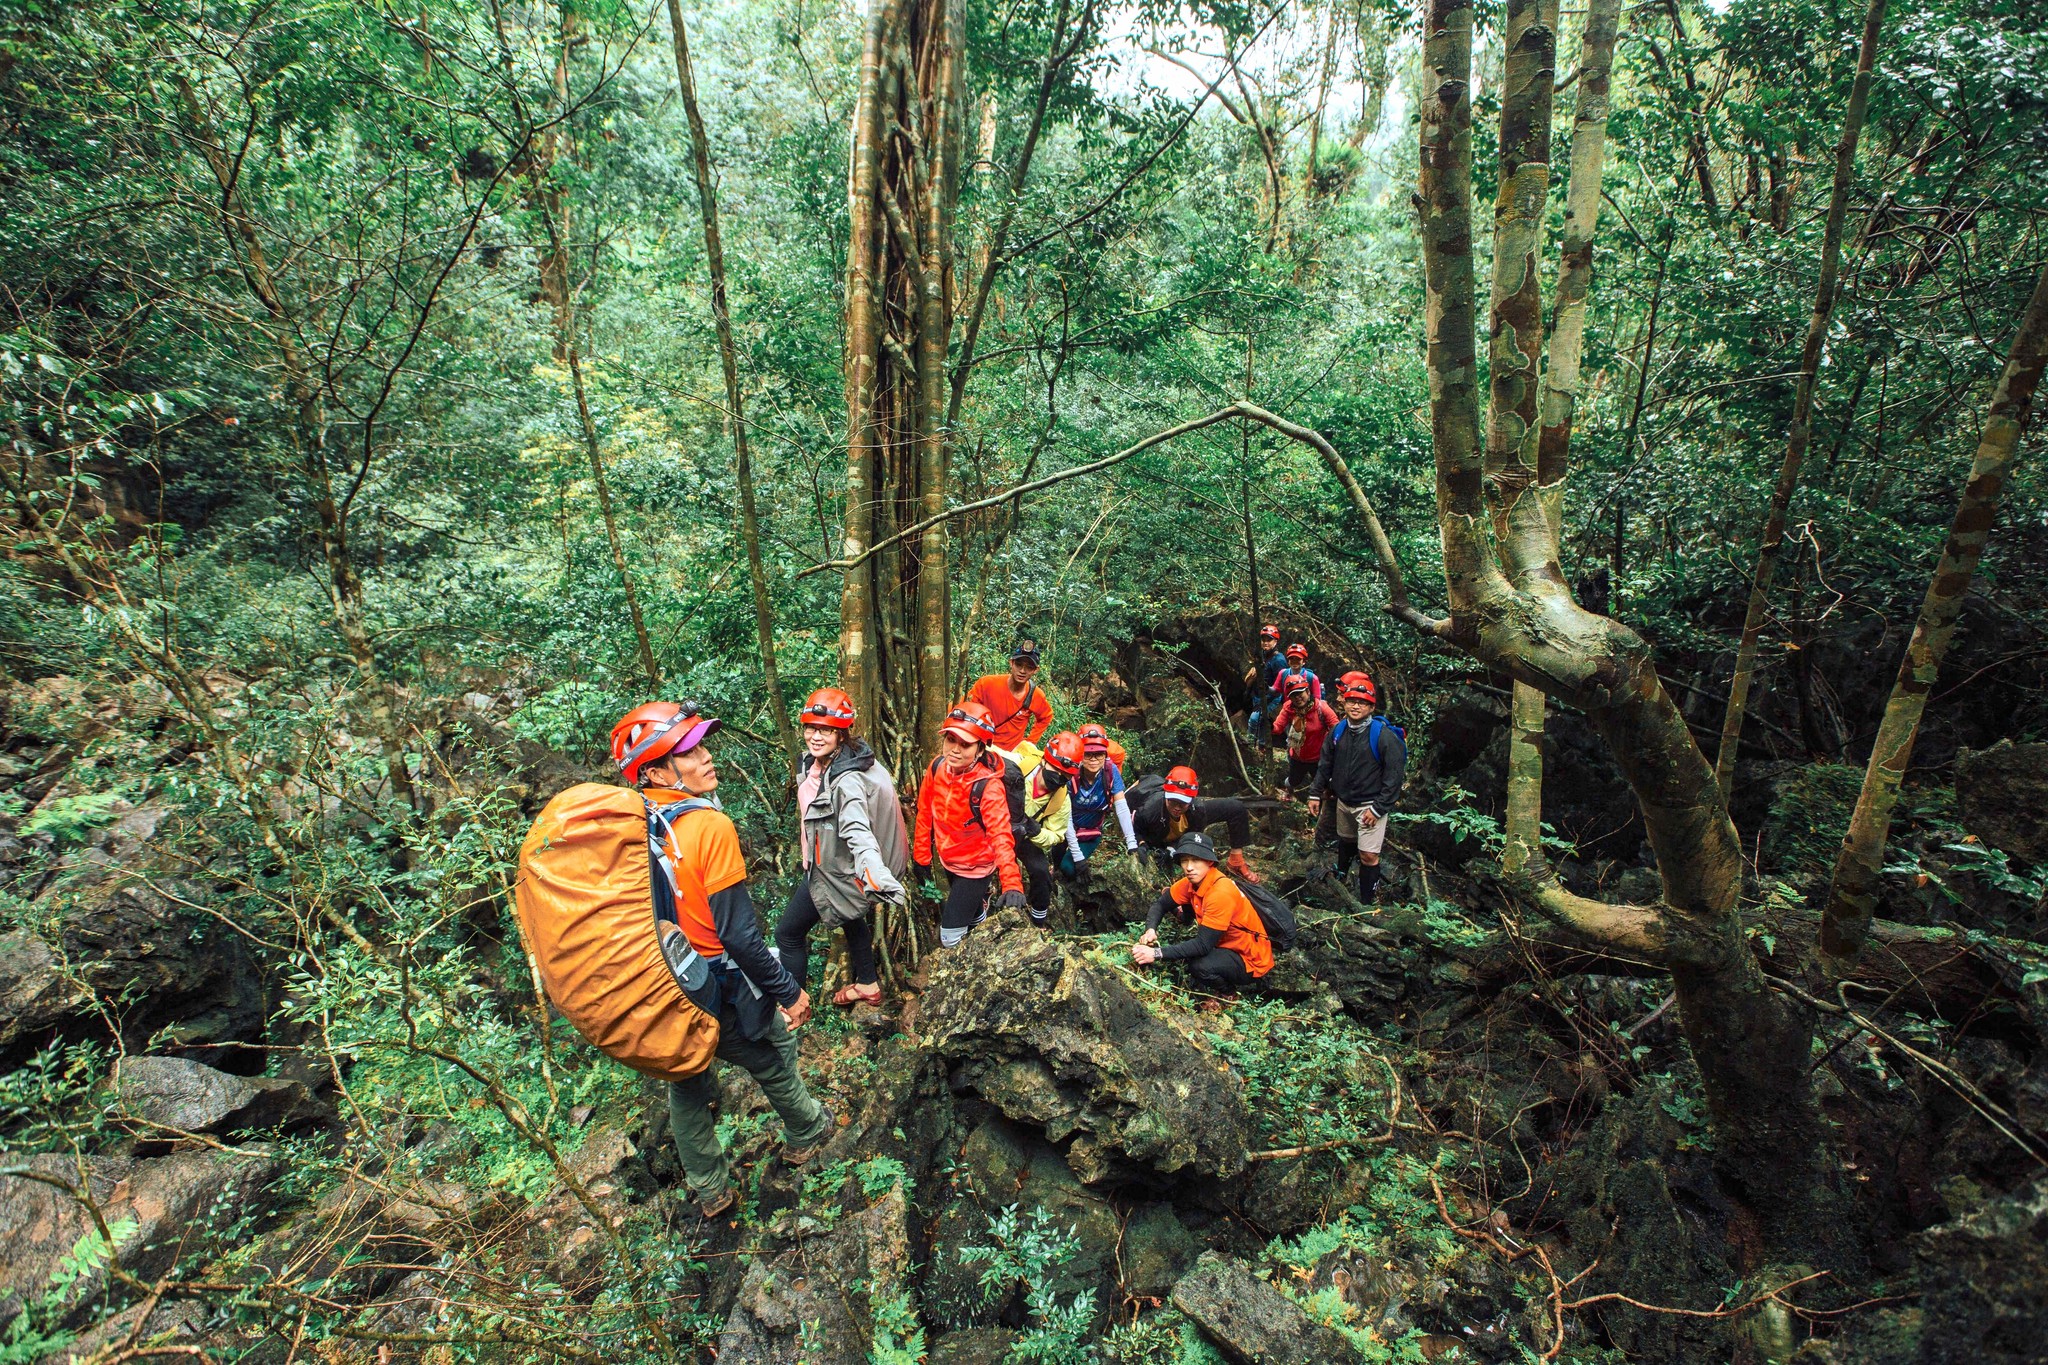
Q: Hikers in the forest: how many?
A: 13